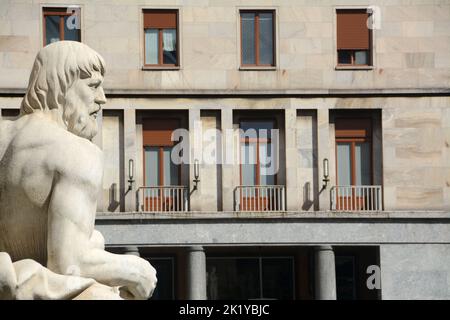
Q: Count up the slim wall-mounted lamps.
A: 3